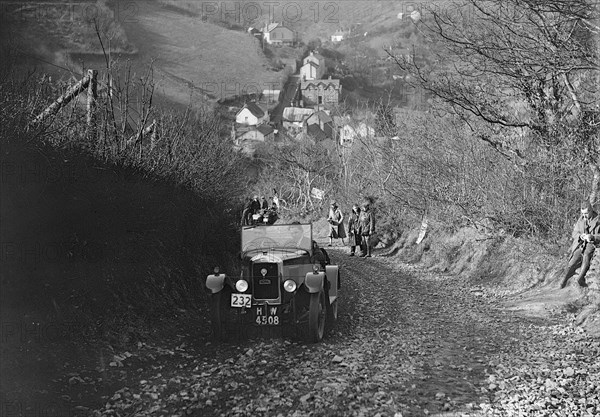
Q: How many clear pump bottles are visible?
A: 0